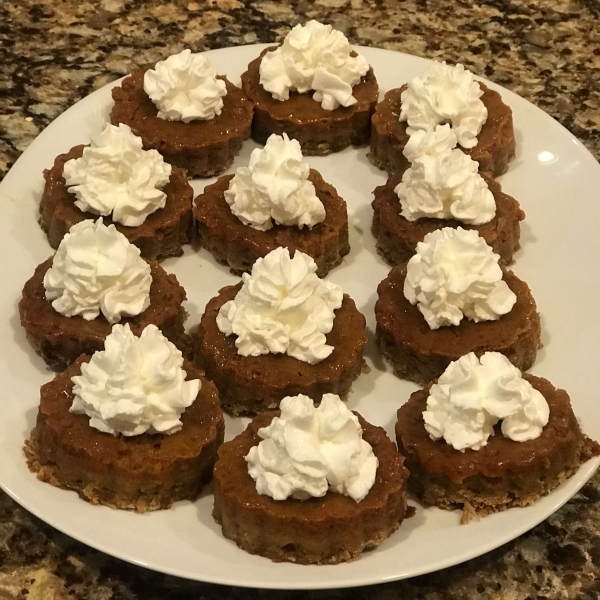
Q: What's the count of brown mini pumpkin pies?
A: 12